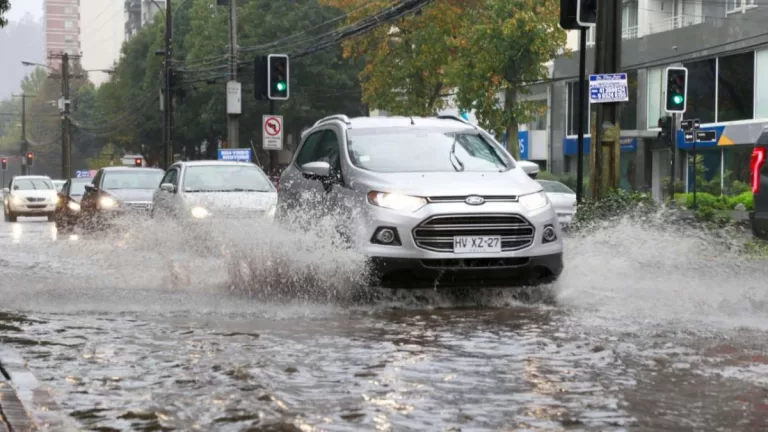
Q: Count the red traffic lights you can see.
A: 3